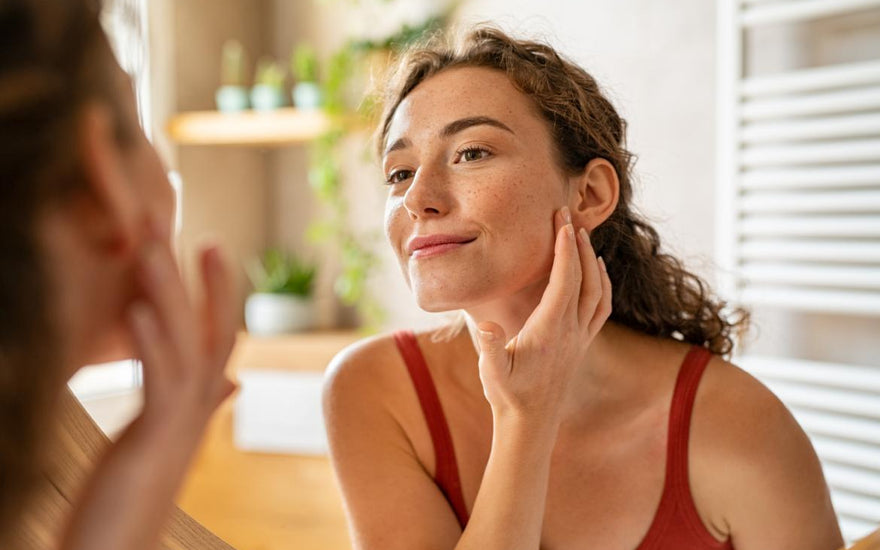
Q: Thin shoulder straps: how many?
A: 2